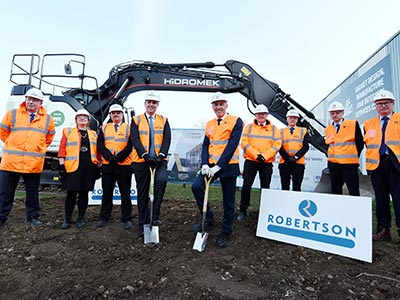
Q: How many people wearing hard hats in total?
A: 9